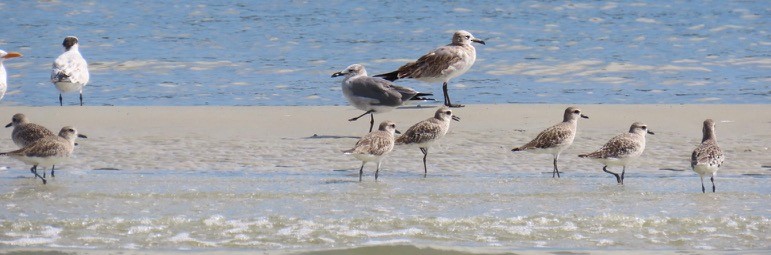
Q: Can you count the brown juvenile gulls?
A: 1